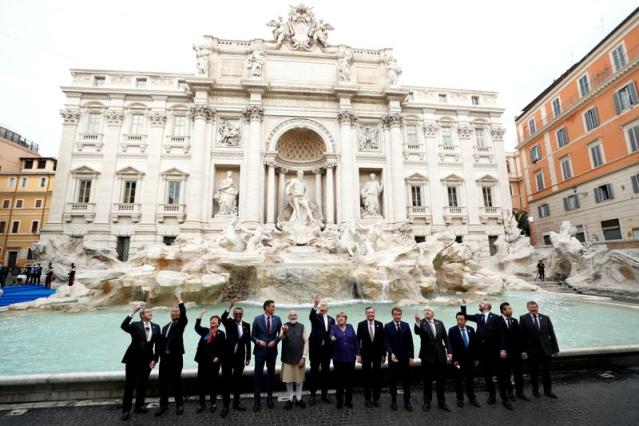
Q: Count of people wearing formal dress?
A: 15